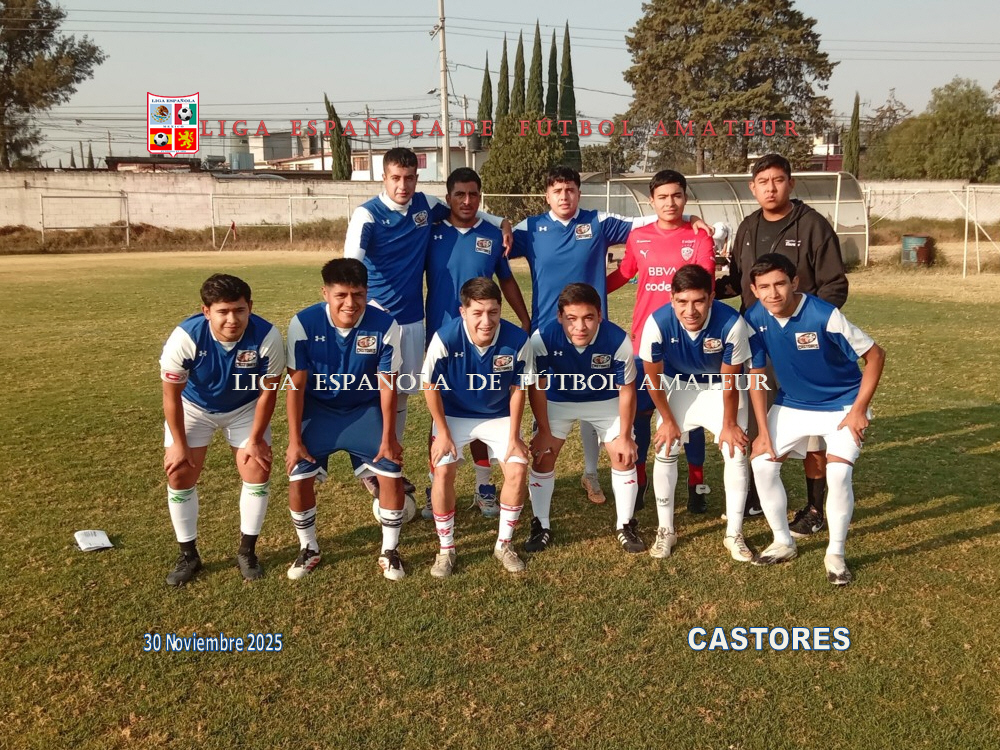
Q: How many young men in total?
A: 11